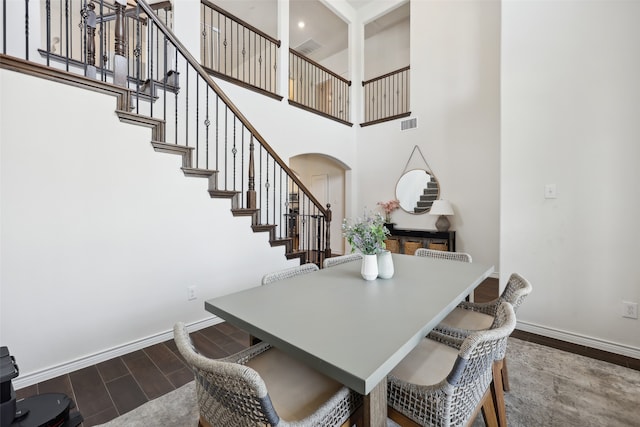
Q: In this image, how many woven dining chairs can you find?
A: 6